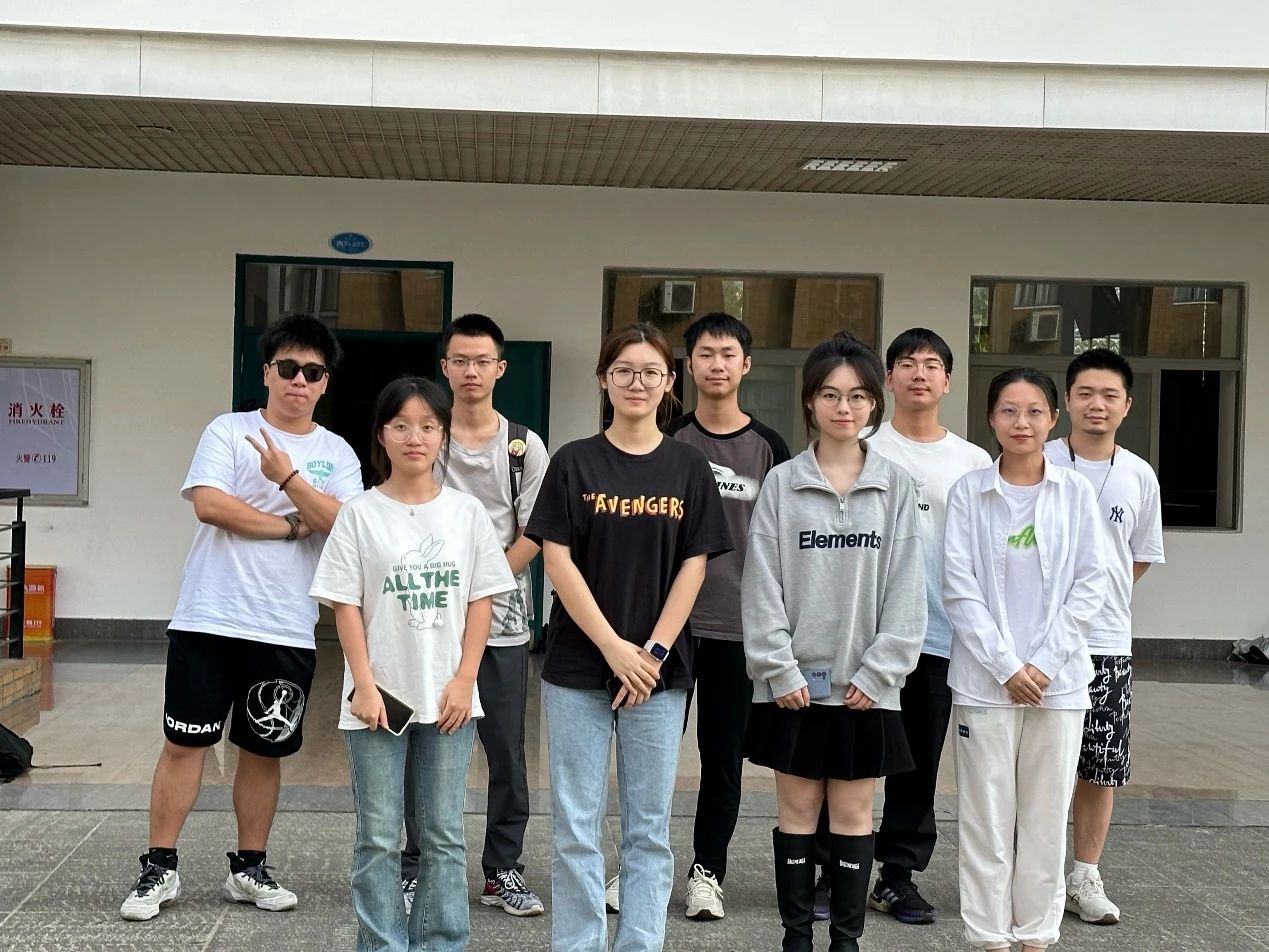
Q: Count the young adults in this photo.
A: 9